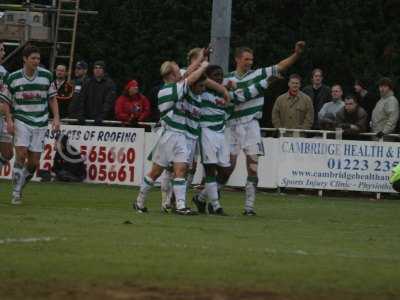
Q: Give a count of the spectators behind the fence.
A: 10